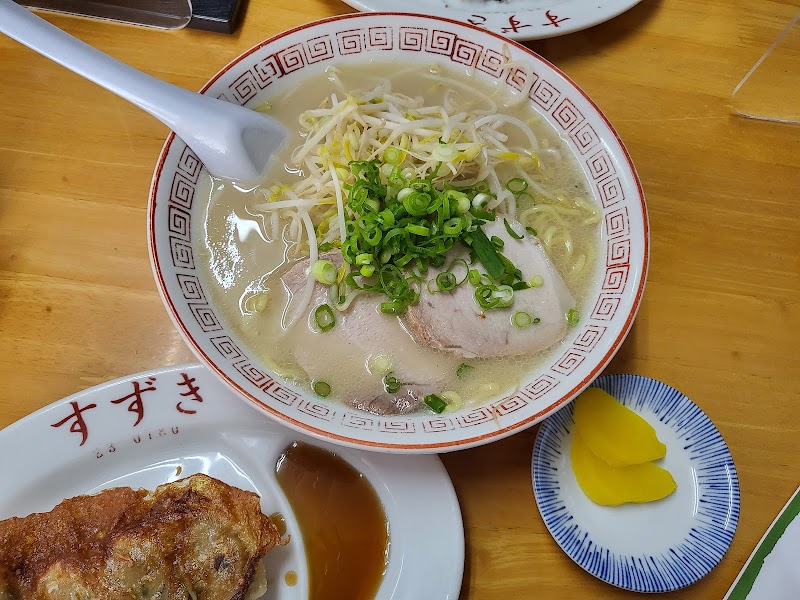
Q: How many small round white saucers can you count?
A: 1